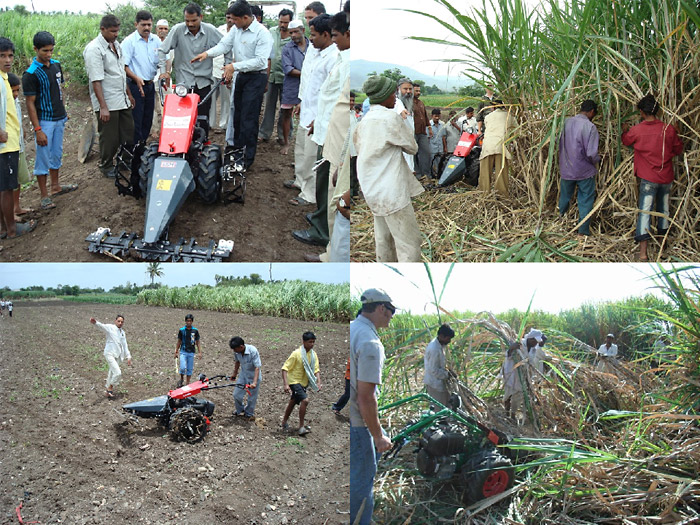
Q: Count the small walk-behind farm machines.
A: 4